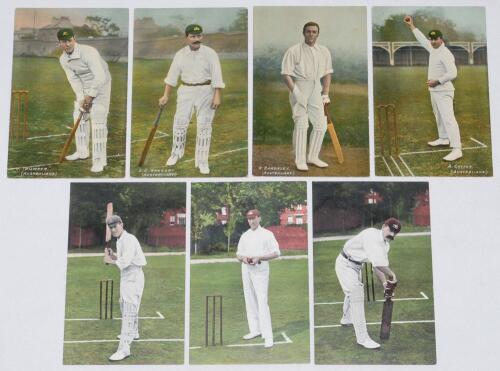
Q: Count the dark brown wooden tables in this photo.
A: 0